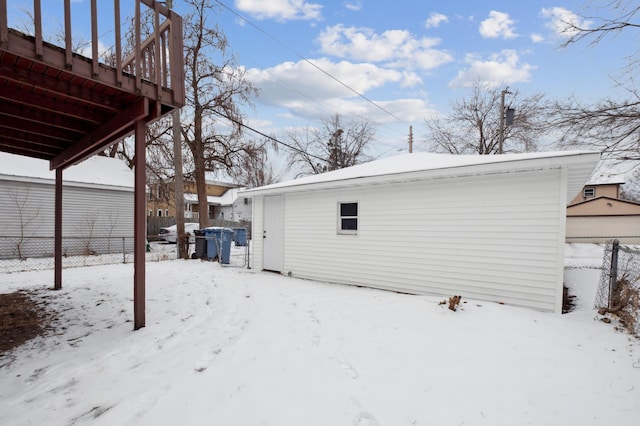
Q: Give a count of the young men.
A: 0